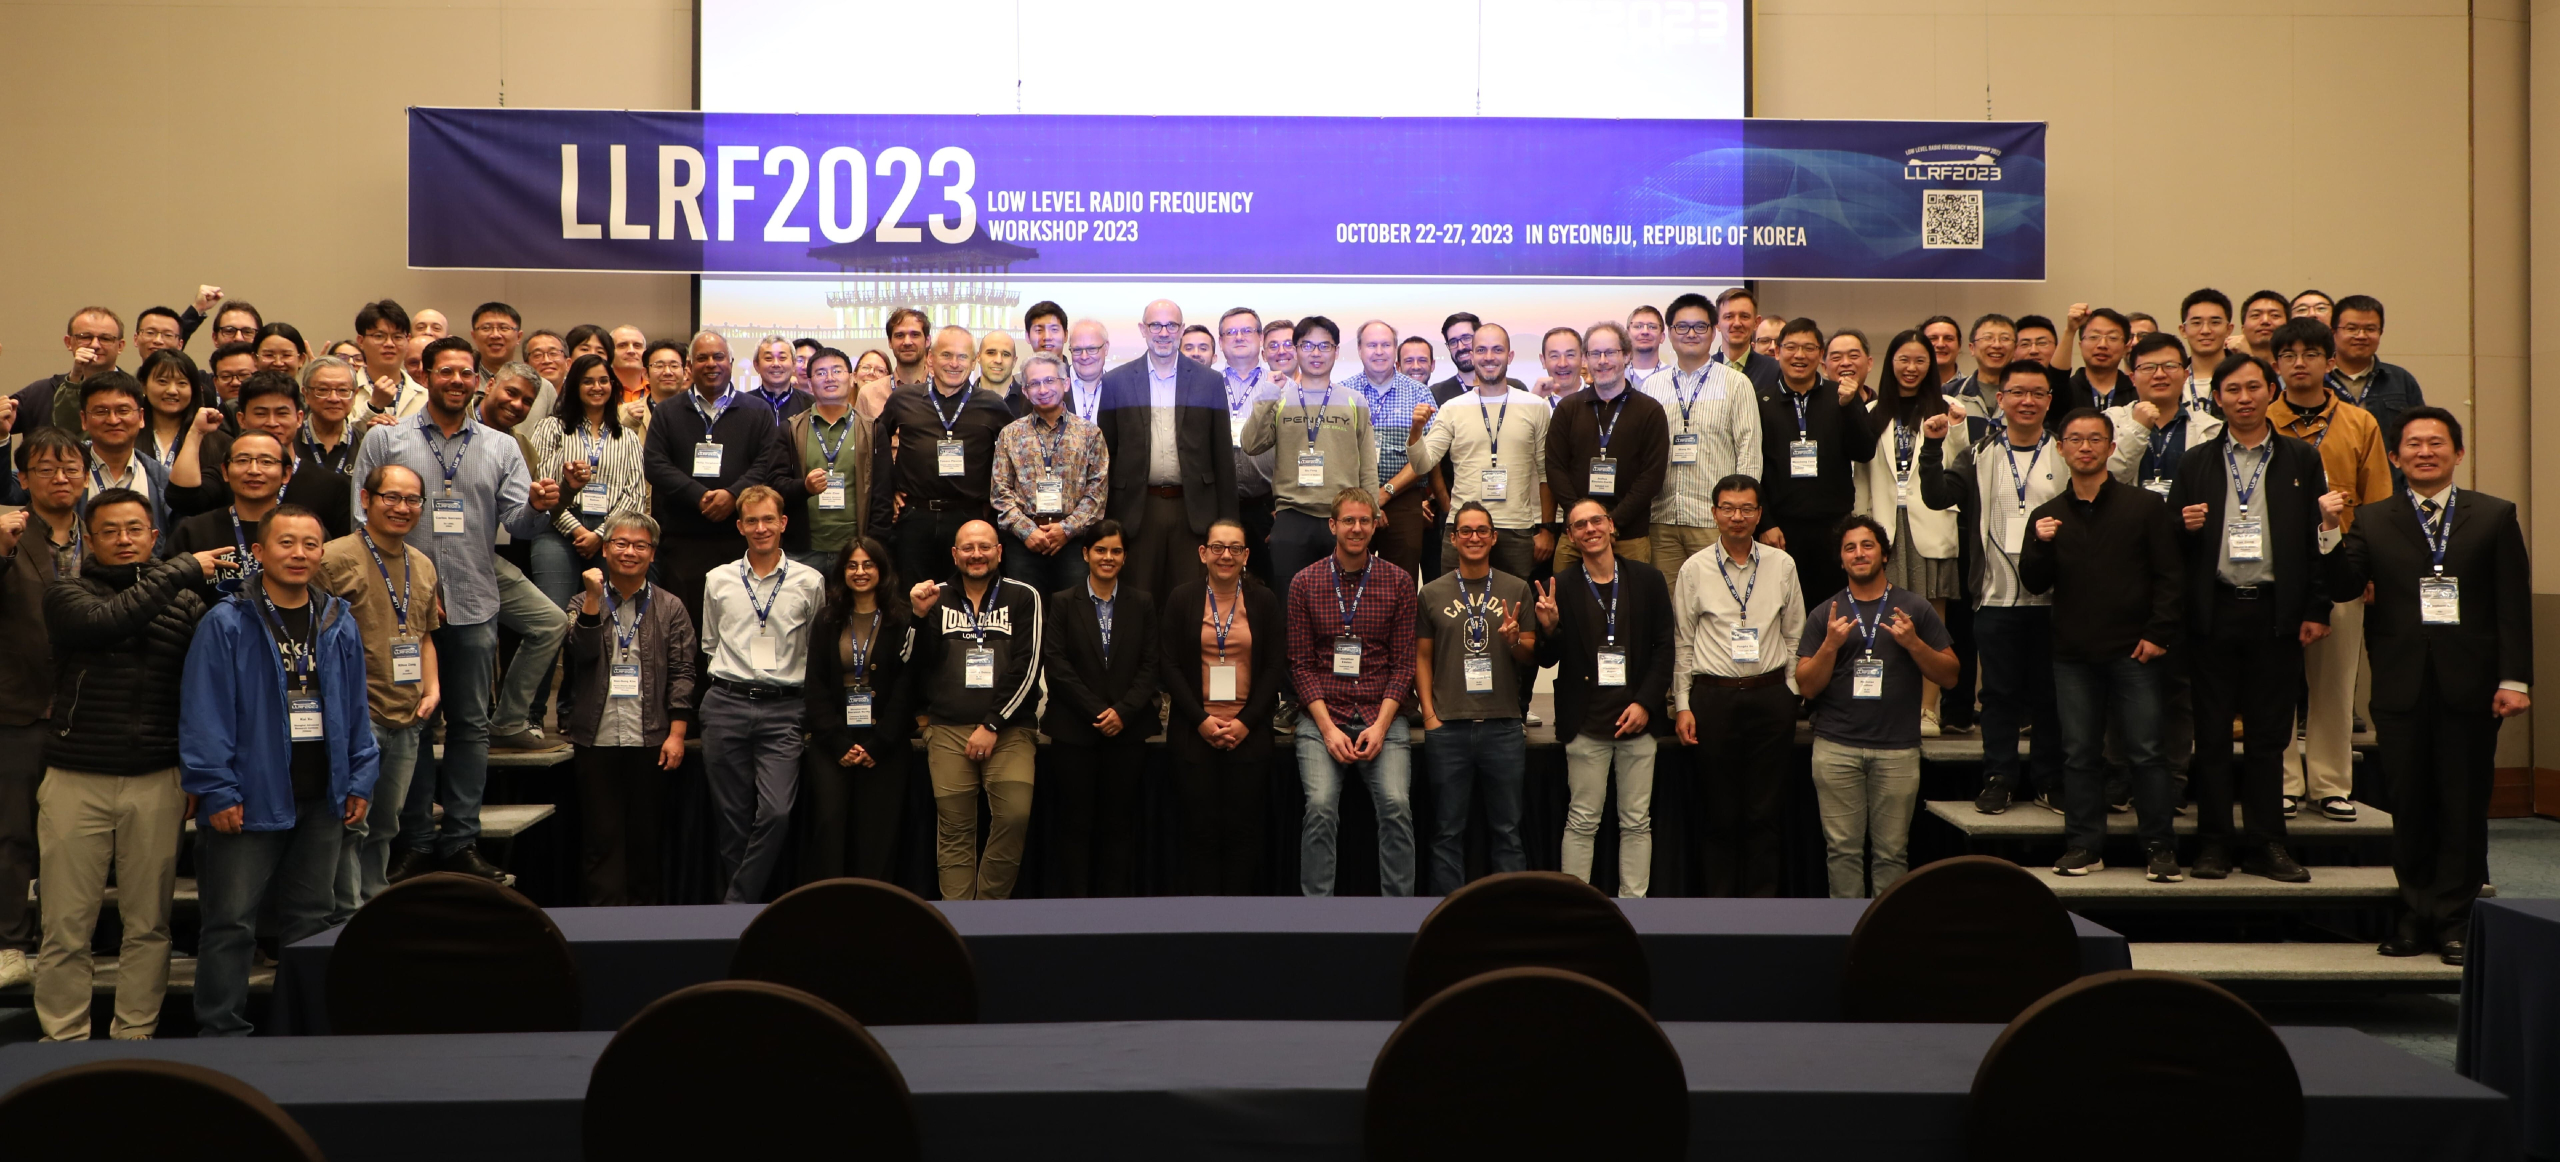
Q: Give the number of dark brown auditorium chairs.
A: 8